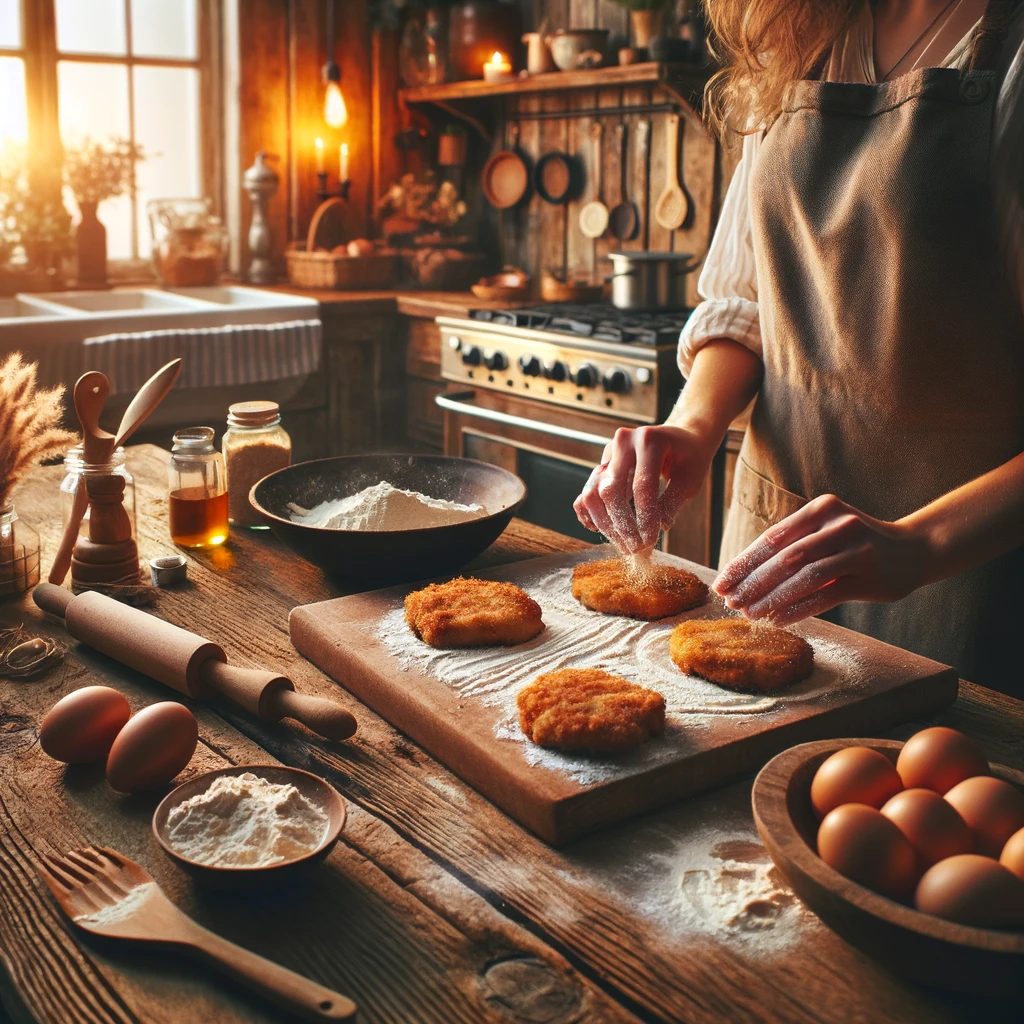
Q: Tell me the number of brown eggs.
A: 9